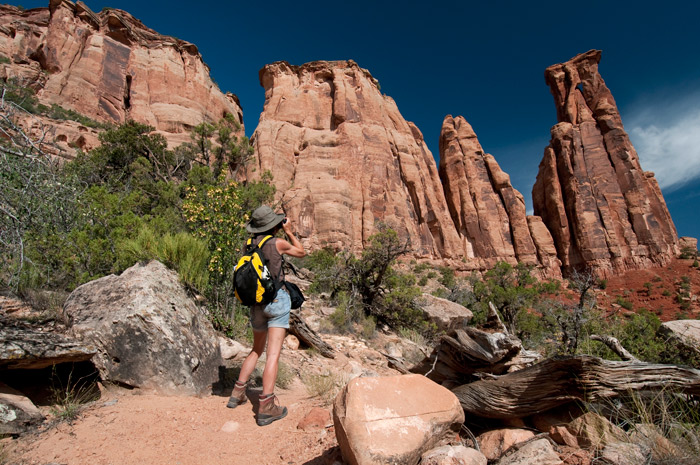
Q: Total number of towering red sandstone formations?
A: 4